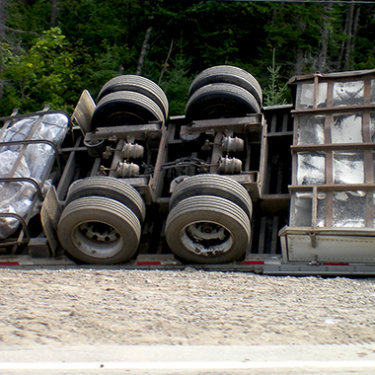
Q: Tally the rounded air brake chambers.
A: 4